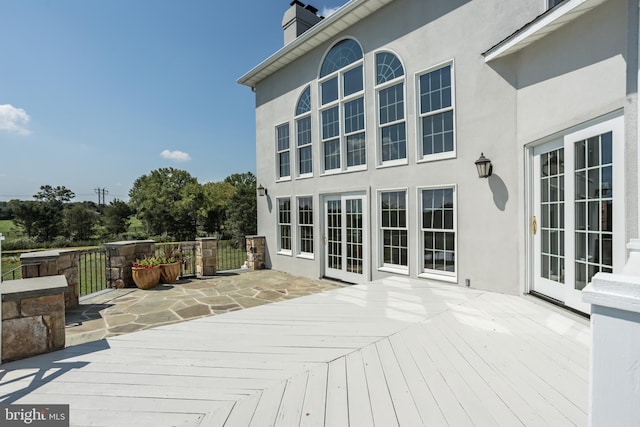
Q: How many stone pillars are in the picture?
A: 5